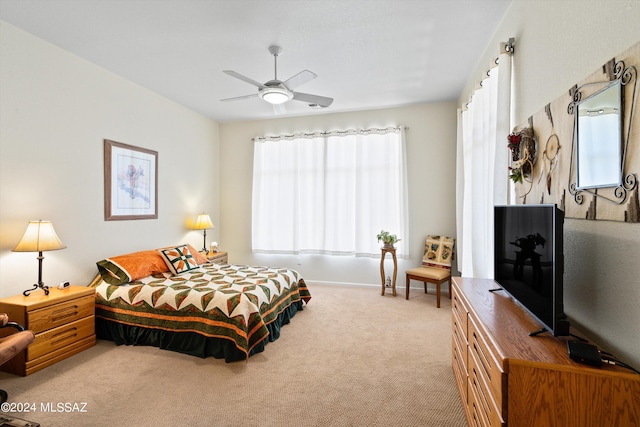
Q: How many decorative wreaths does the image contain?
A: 1